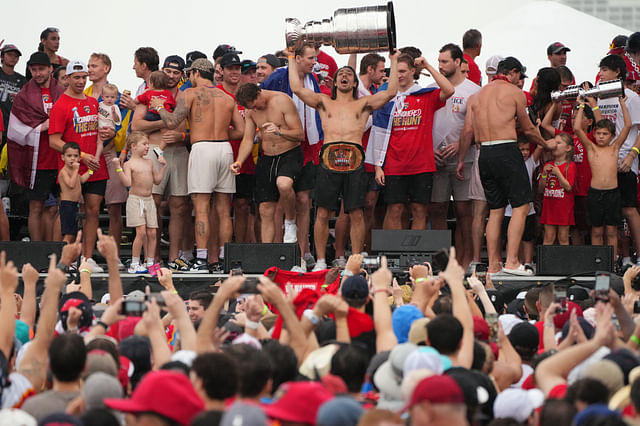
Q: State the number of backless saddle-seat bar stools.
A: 0